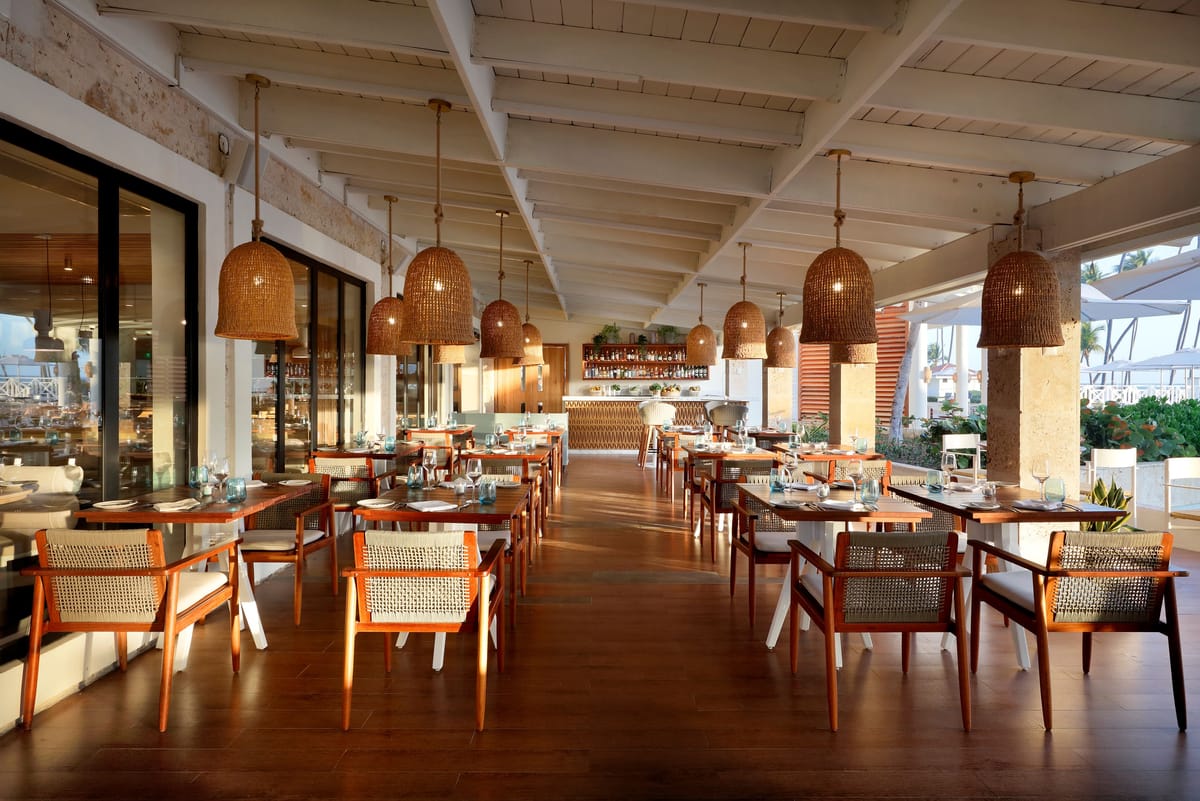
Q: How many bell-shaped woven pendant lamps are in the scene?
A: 12